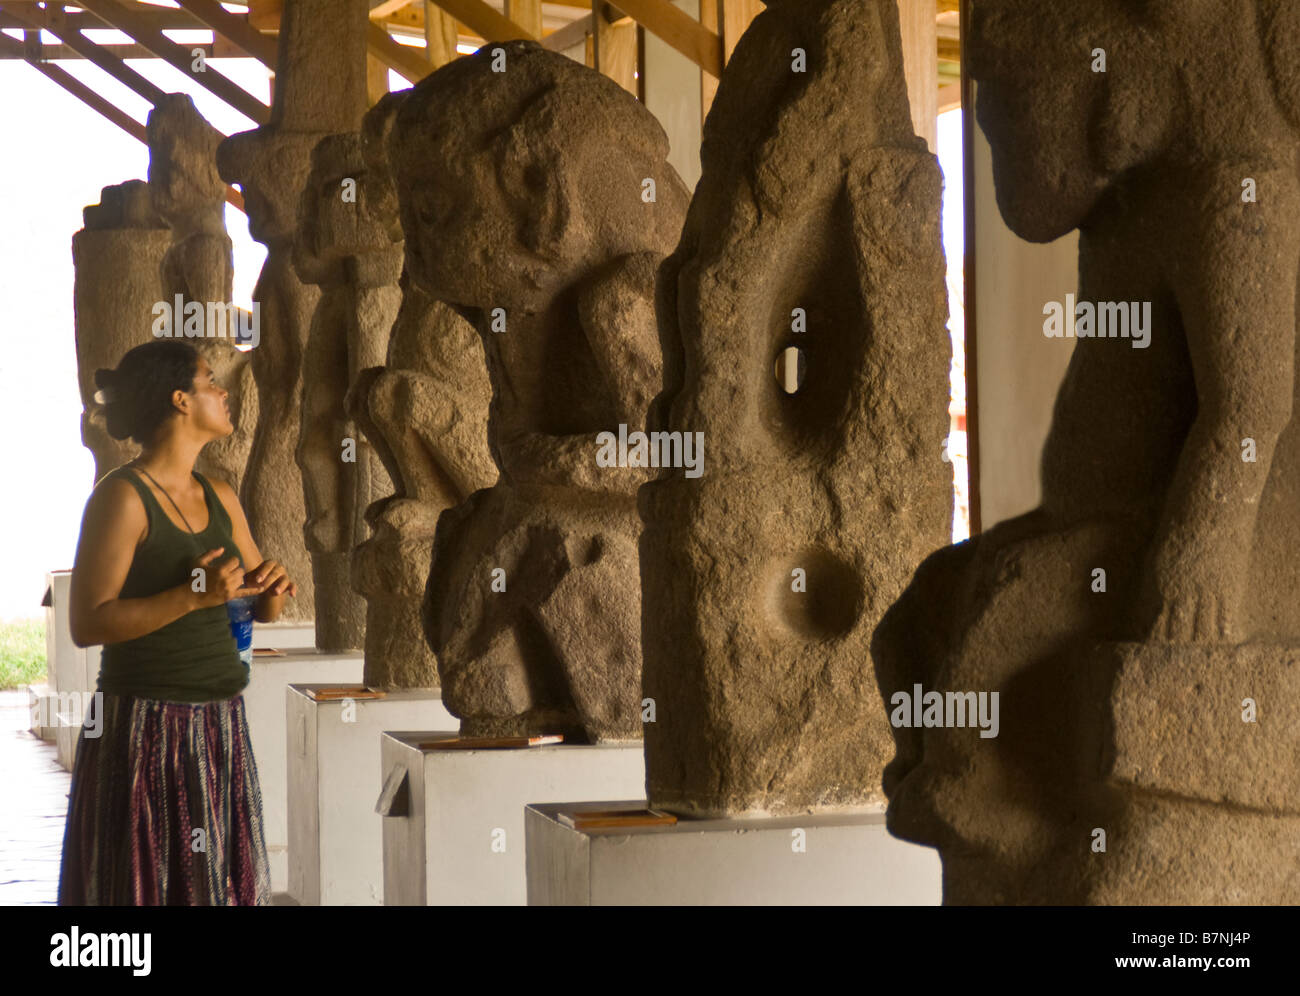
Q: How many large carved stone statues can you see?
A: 8